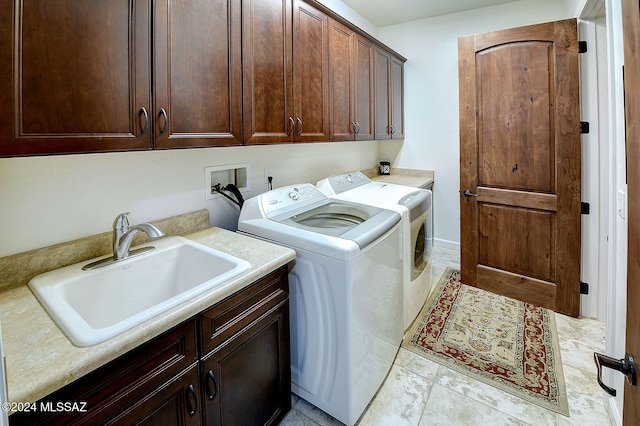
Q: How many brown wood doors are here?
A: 2